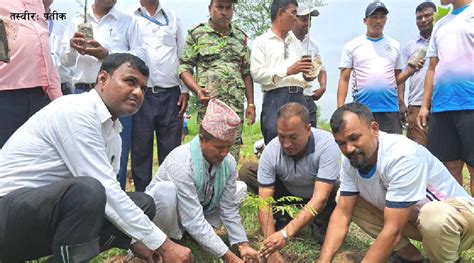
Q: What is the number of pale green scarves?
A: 1